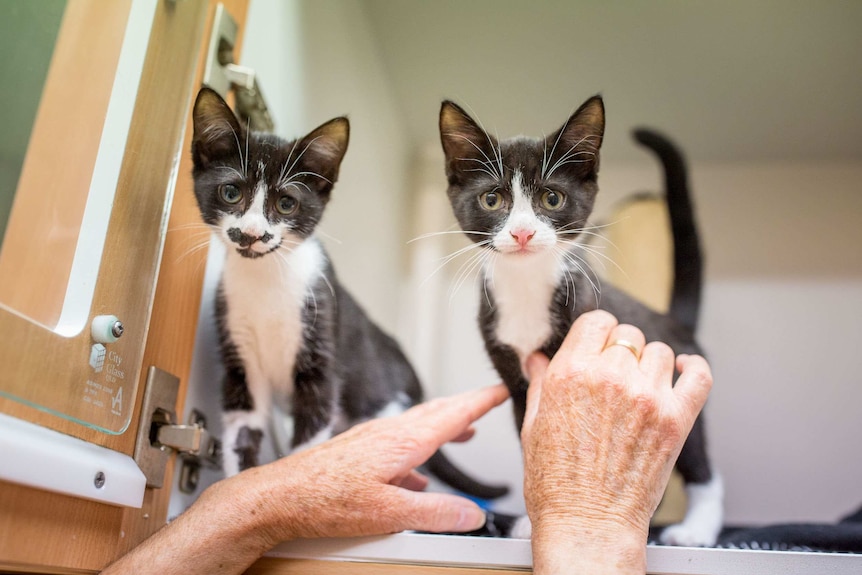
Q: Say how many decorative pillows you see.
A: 0